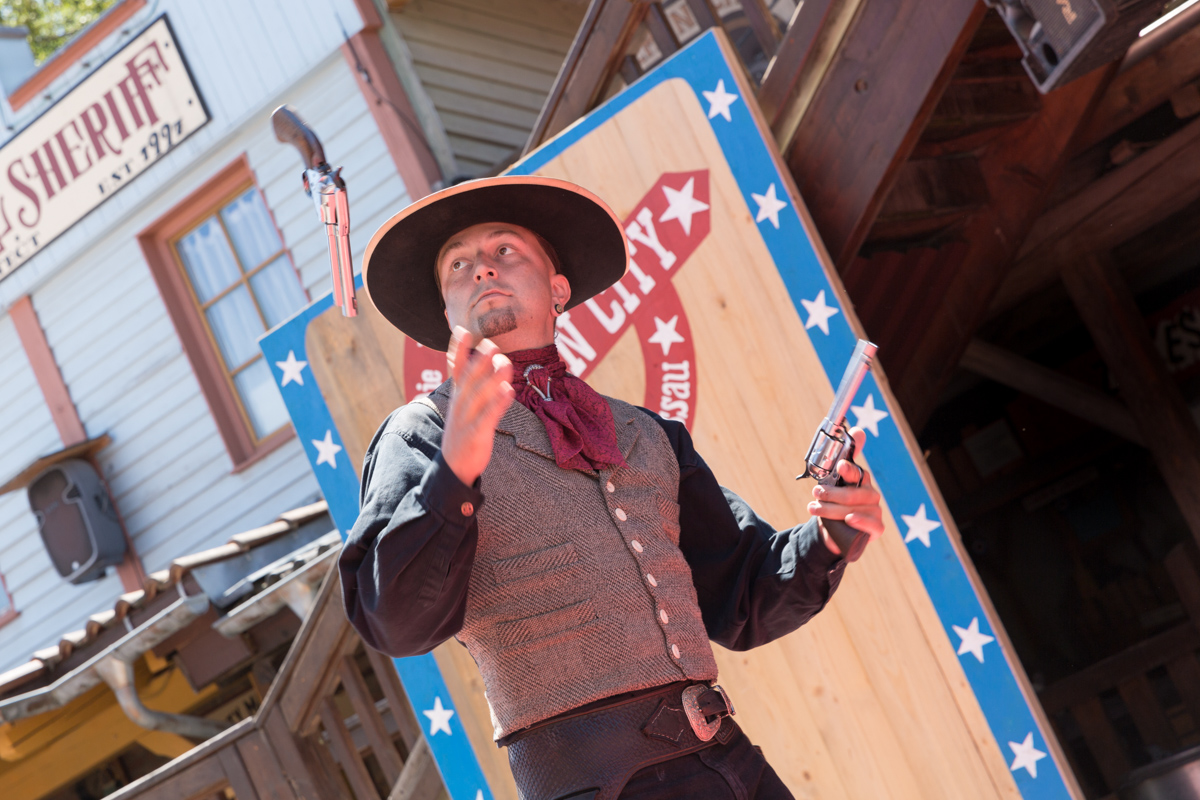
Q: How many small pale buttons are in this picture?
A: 6